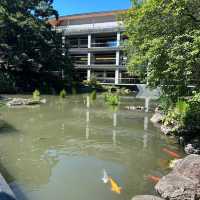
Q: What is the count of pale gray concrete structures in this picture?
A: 1